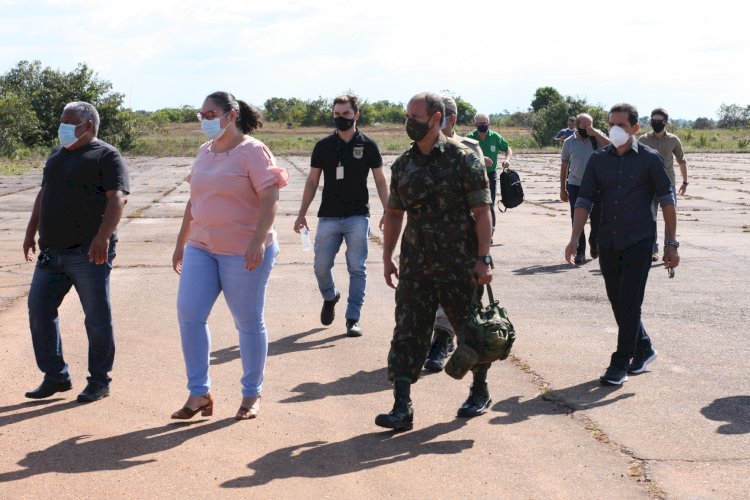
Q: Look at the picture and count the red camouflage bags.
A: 0